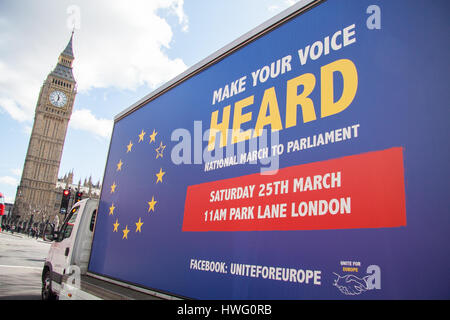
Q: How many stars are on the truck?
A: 12